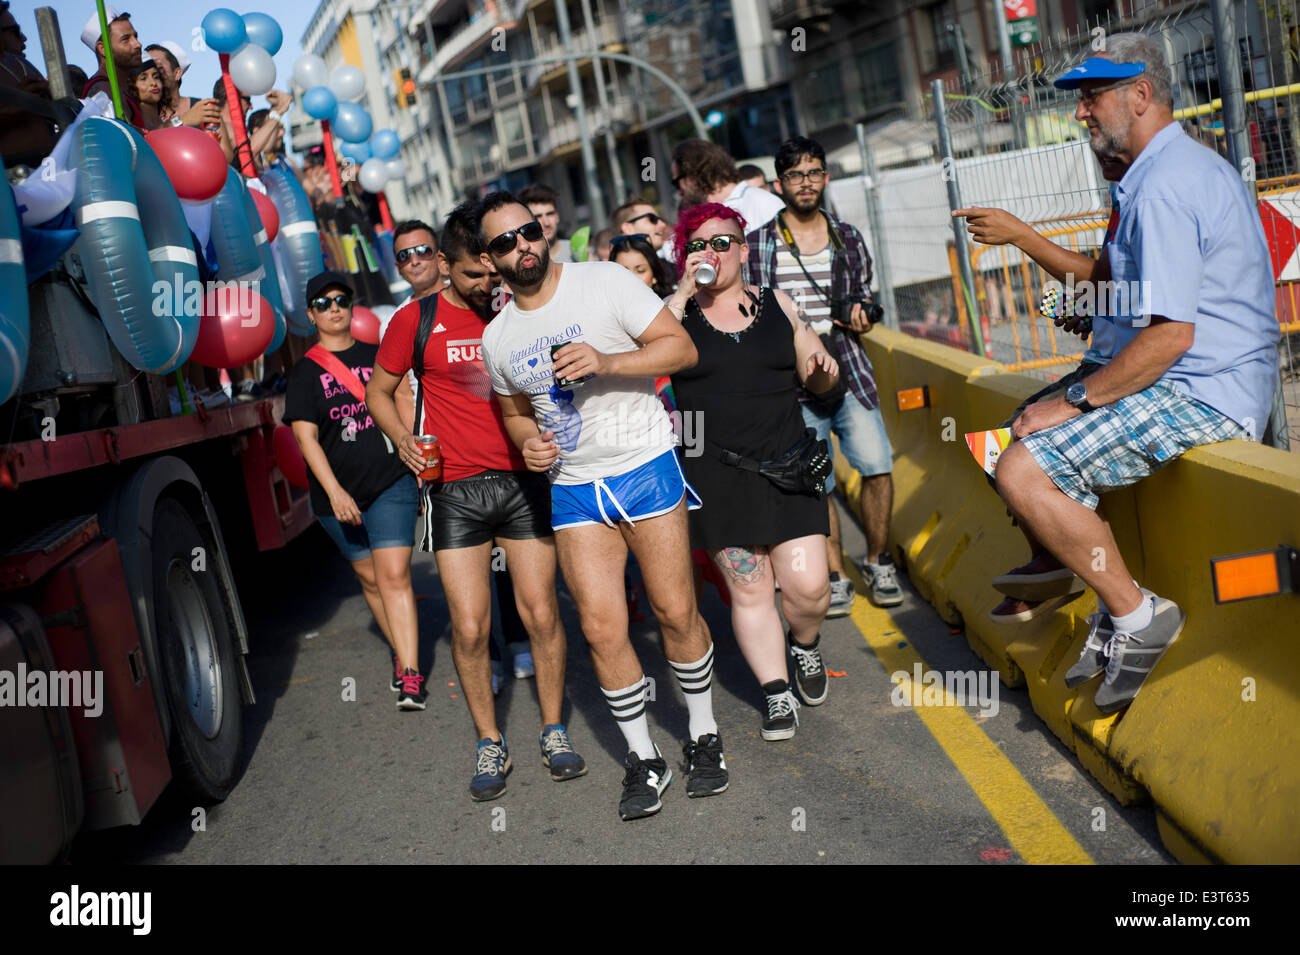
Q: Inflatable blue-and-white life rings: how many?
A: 4